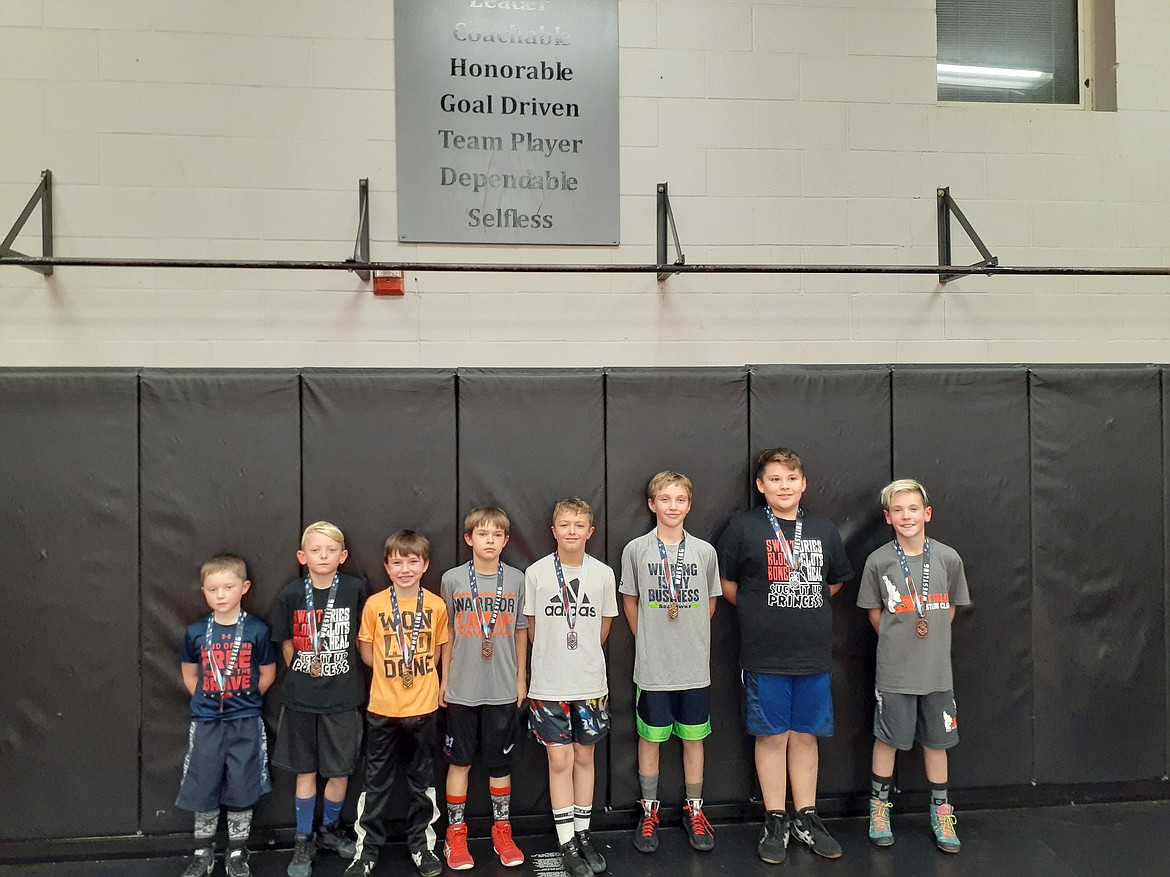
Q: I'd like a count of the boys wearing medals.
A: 8